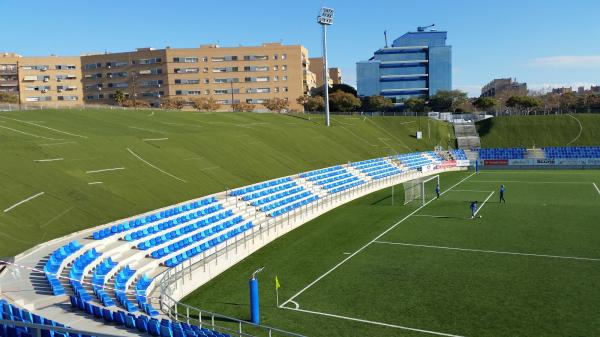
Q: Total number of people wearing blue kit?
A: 3